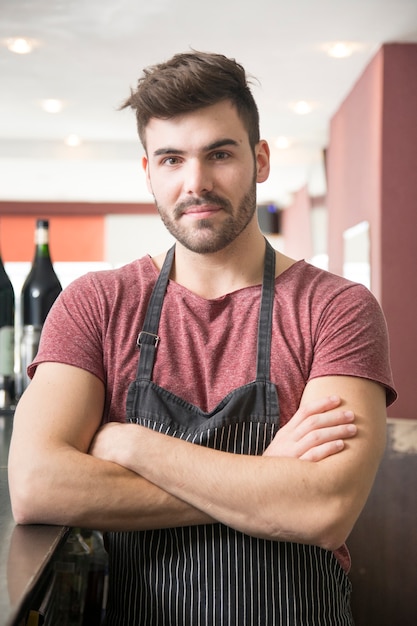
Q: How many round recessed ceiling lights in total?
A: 6